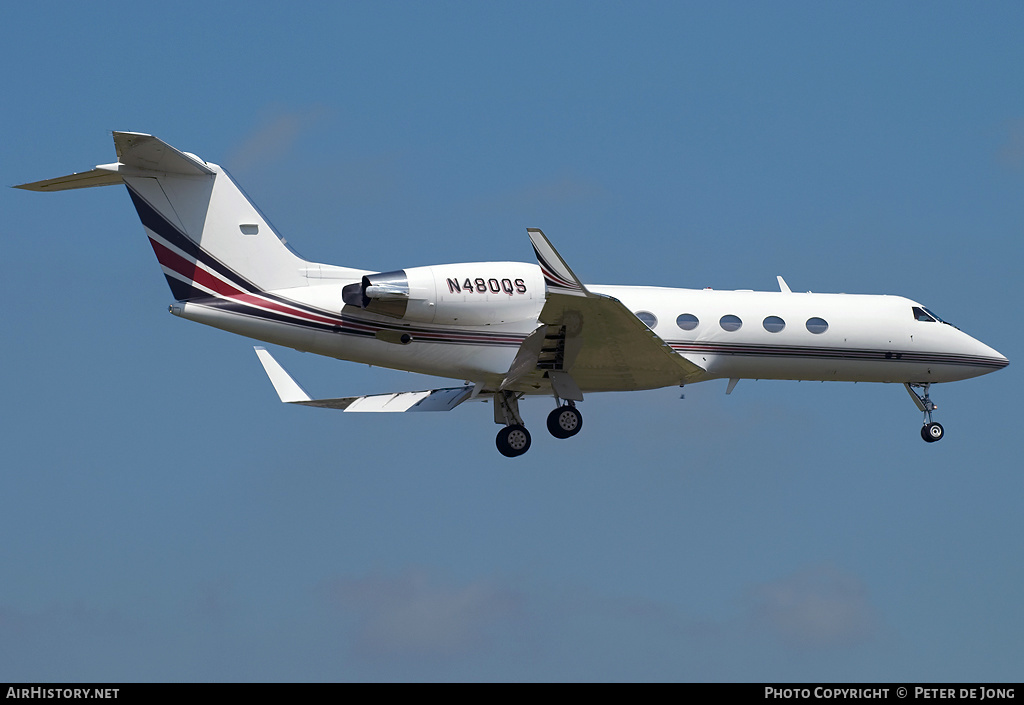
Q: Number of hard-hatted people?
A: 0